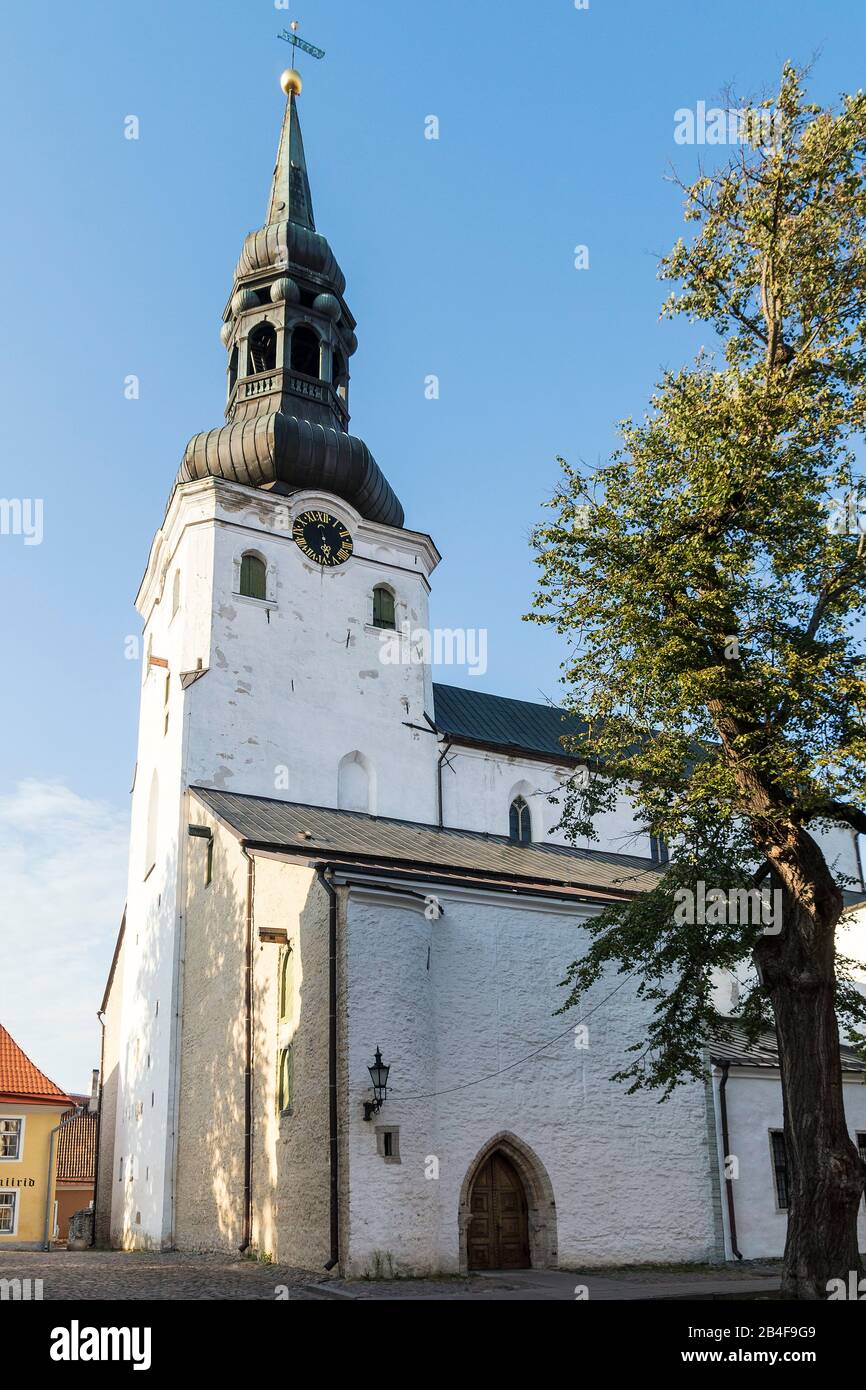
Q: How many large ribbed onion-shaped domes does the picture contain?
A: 2